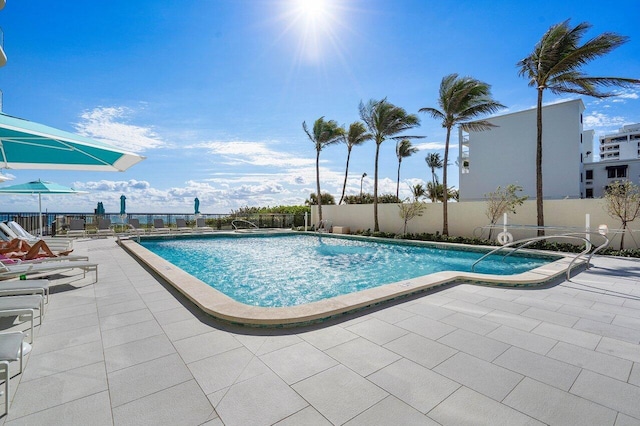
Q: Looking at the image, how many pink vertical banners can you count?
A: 0